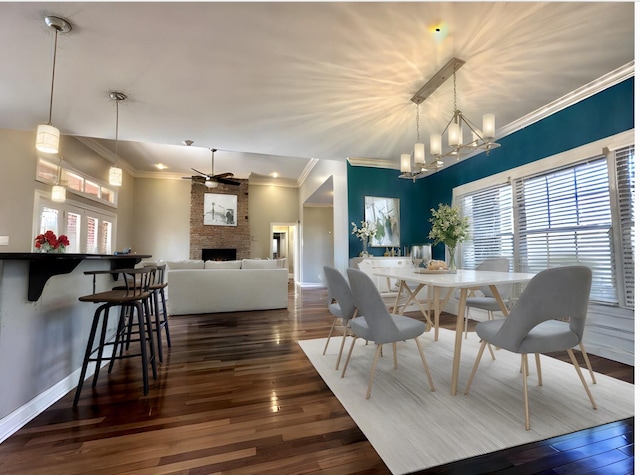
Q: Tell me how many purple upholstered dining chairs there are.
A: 0